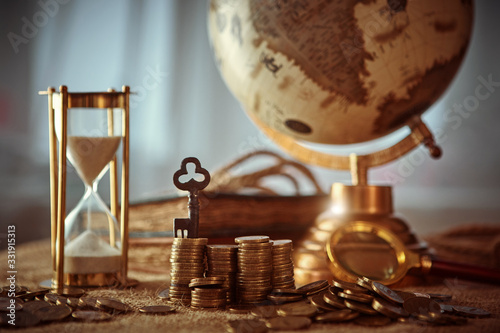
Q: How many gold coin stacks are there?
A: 5